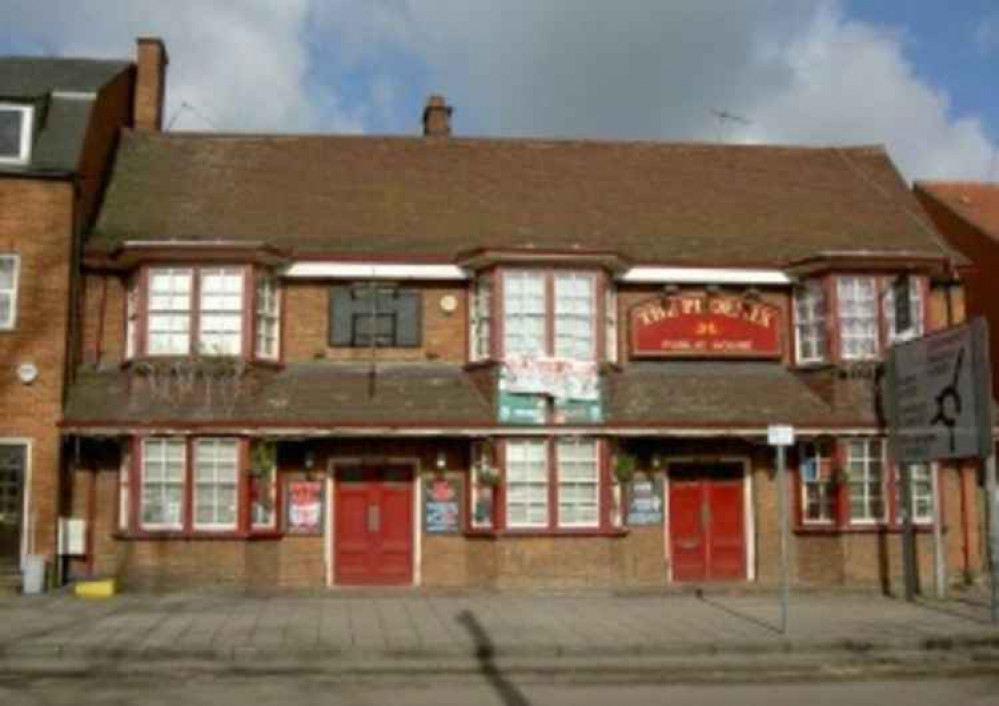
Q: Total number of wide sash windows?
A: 12